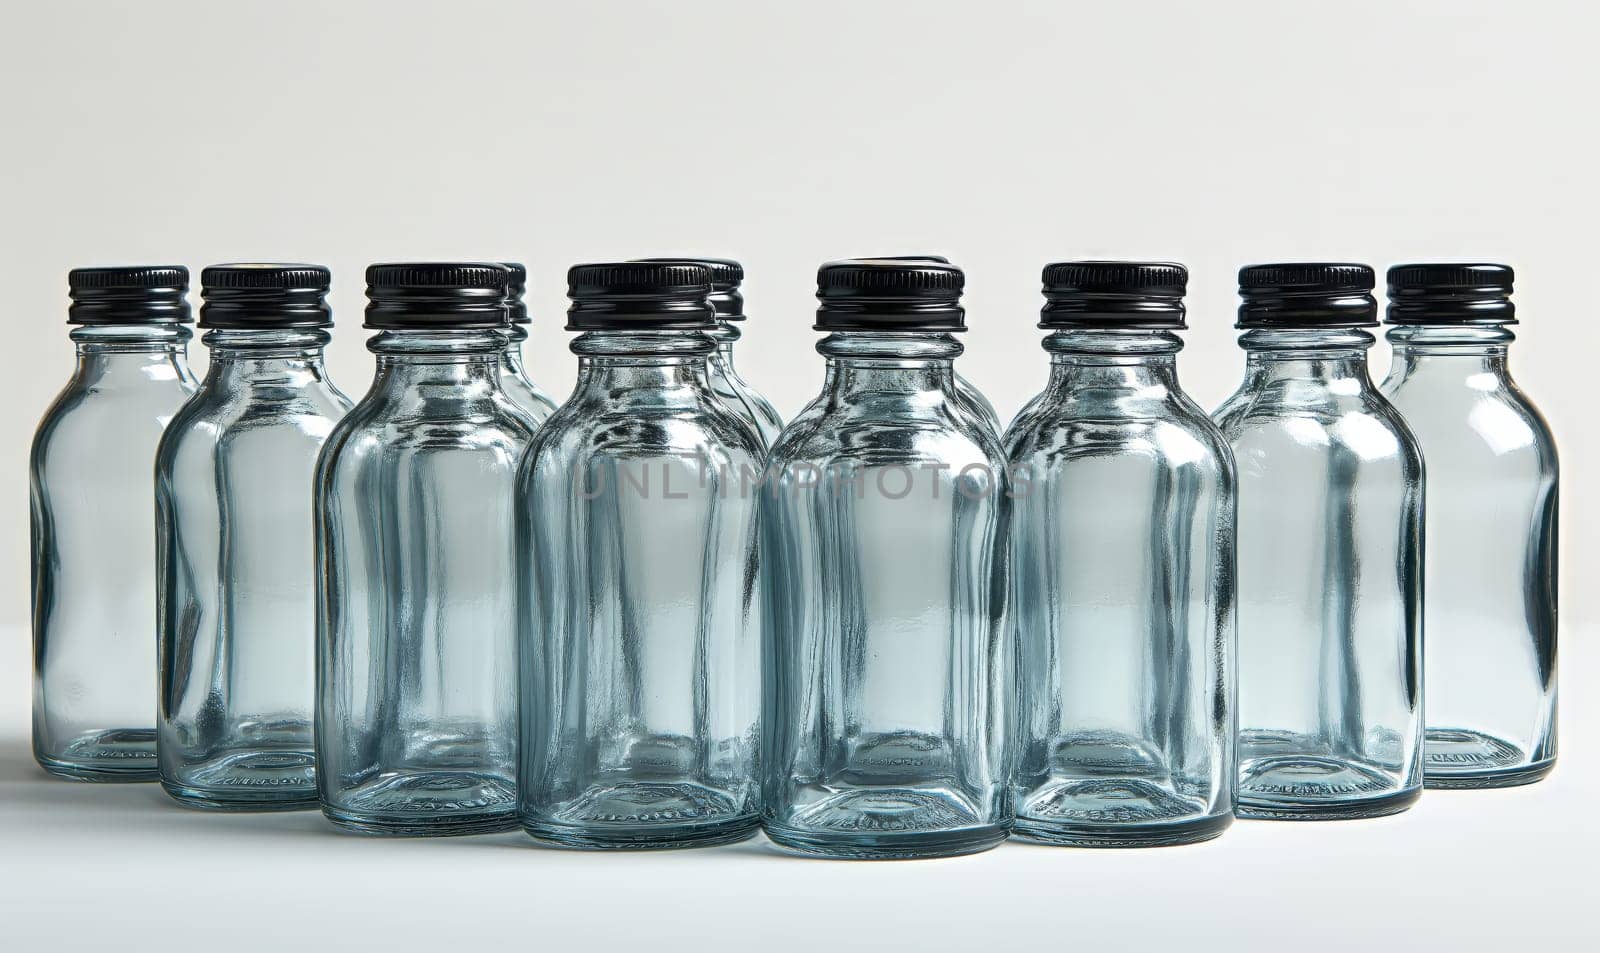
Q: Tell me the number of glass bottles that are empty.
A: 11